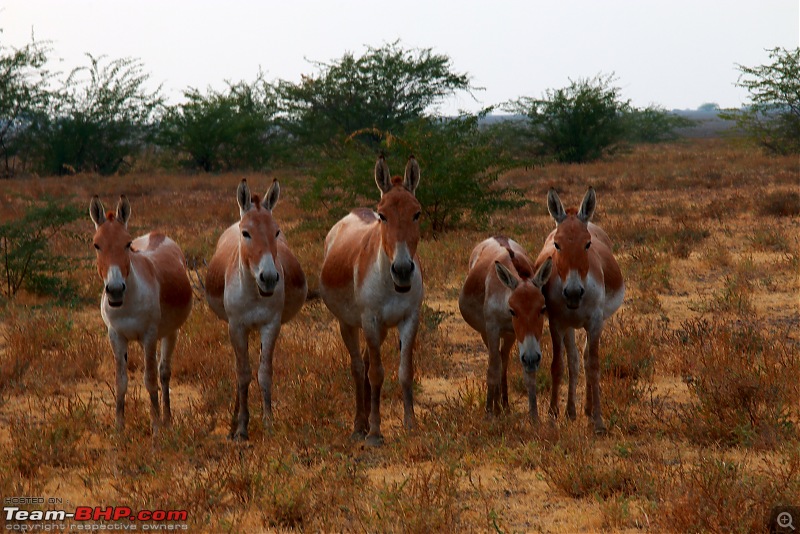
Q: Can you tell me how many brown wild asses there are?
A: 5